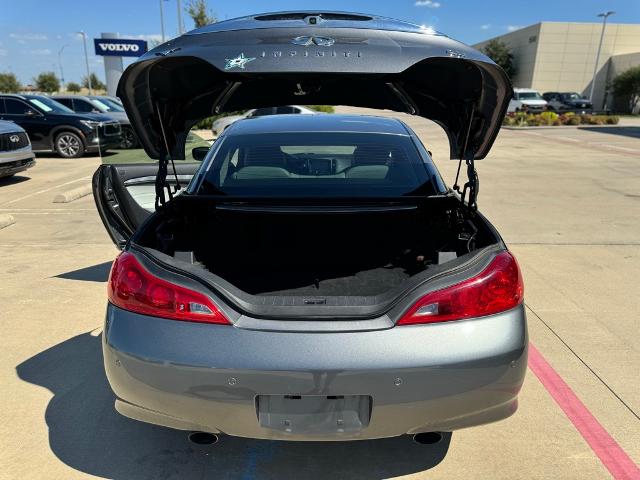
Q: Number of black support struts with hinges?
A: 2